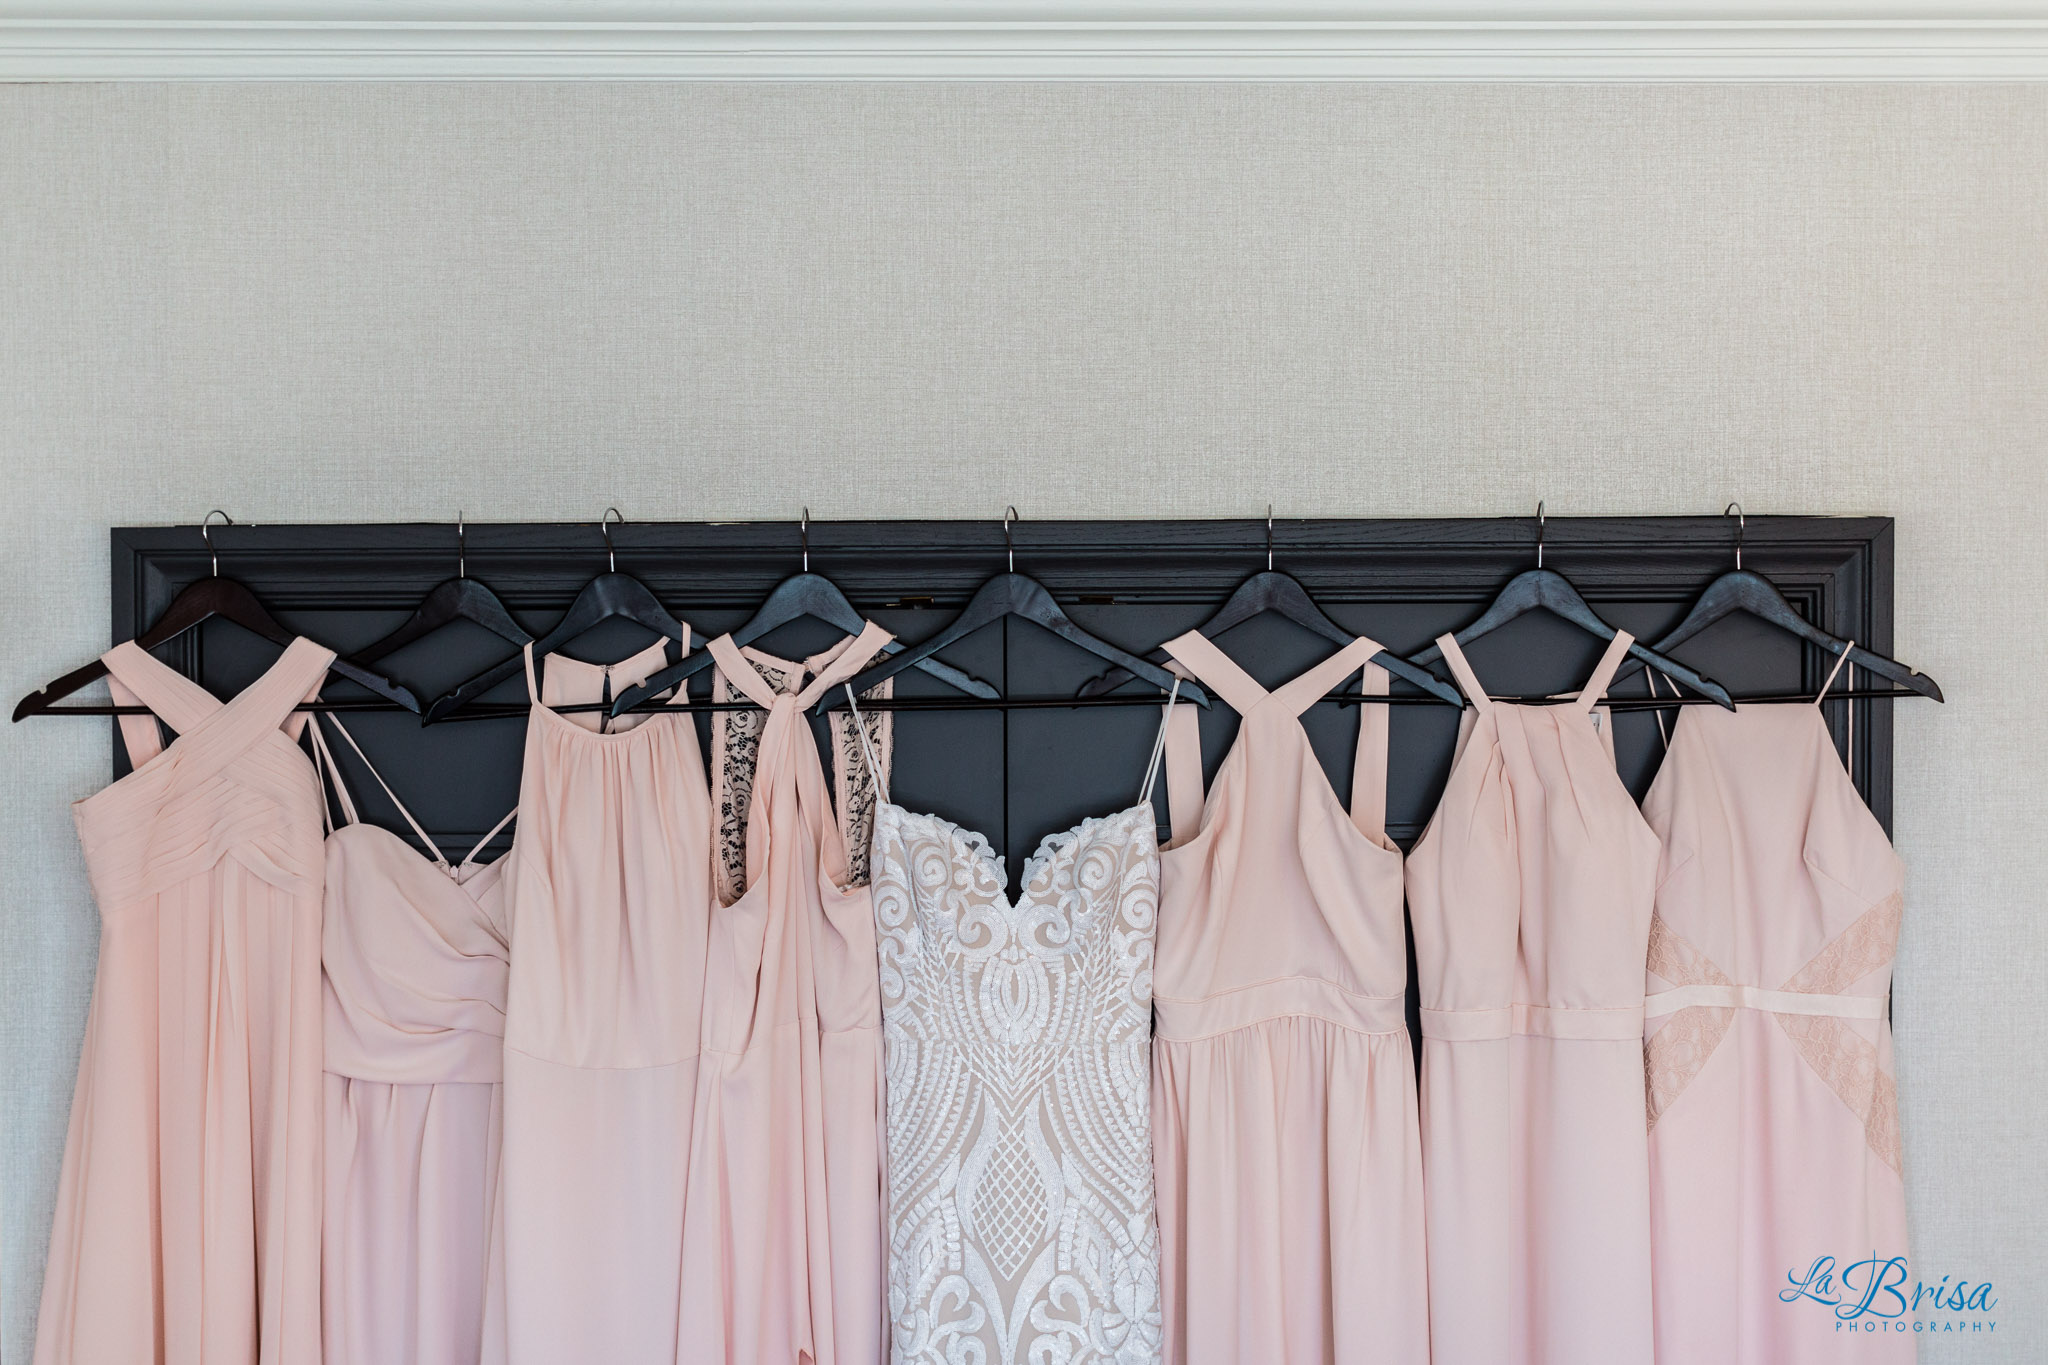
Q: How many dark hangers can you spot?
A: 8